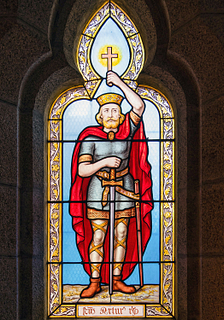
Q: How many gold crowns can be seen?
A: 1